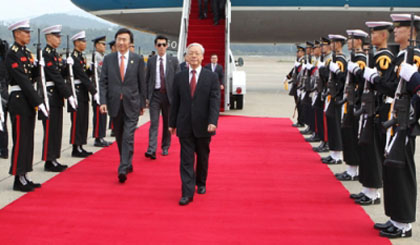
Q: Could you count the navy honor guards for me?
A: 4